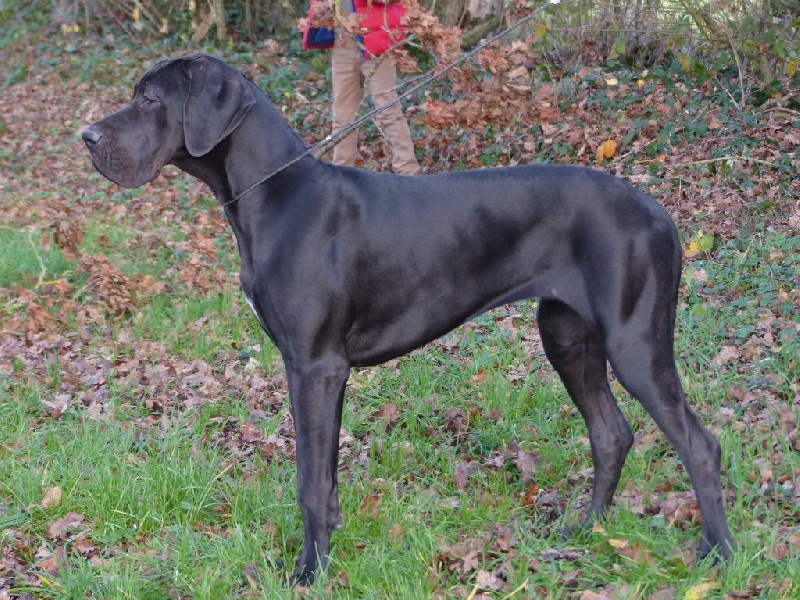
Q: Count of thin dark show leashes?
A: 1